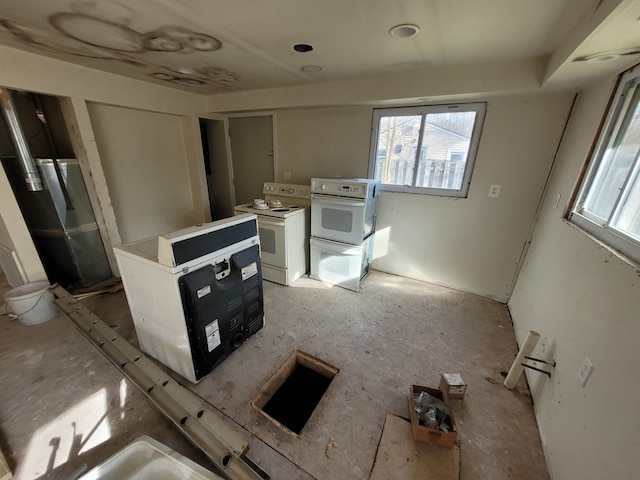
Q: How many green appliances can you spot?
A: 0